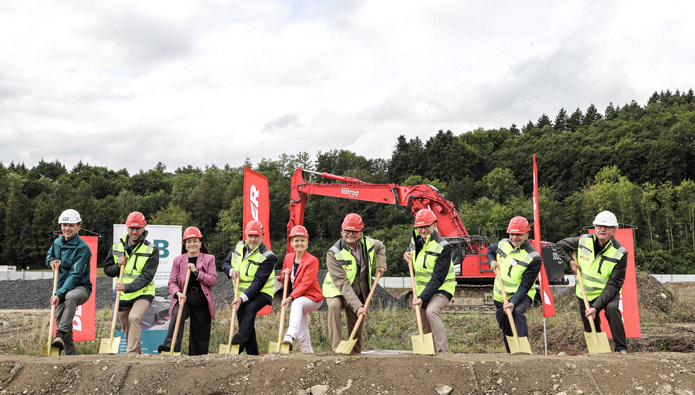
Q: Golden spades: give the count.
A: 9